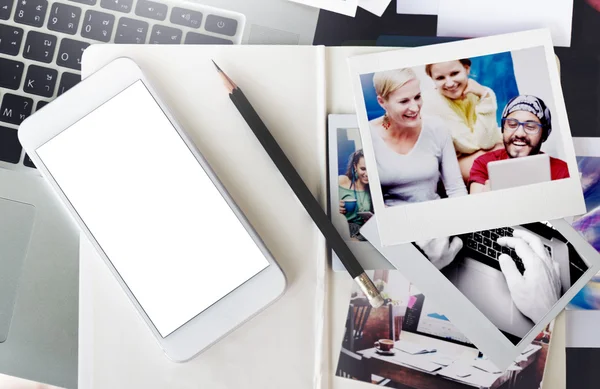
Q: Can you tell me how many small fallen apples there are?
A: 0